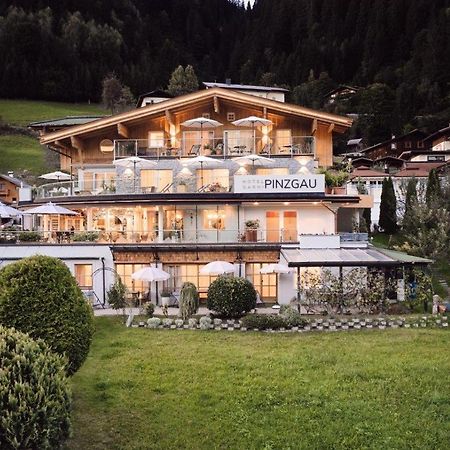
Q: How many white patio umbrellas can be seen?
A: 11